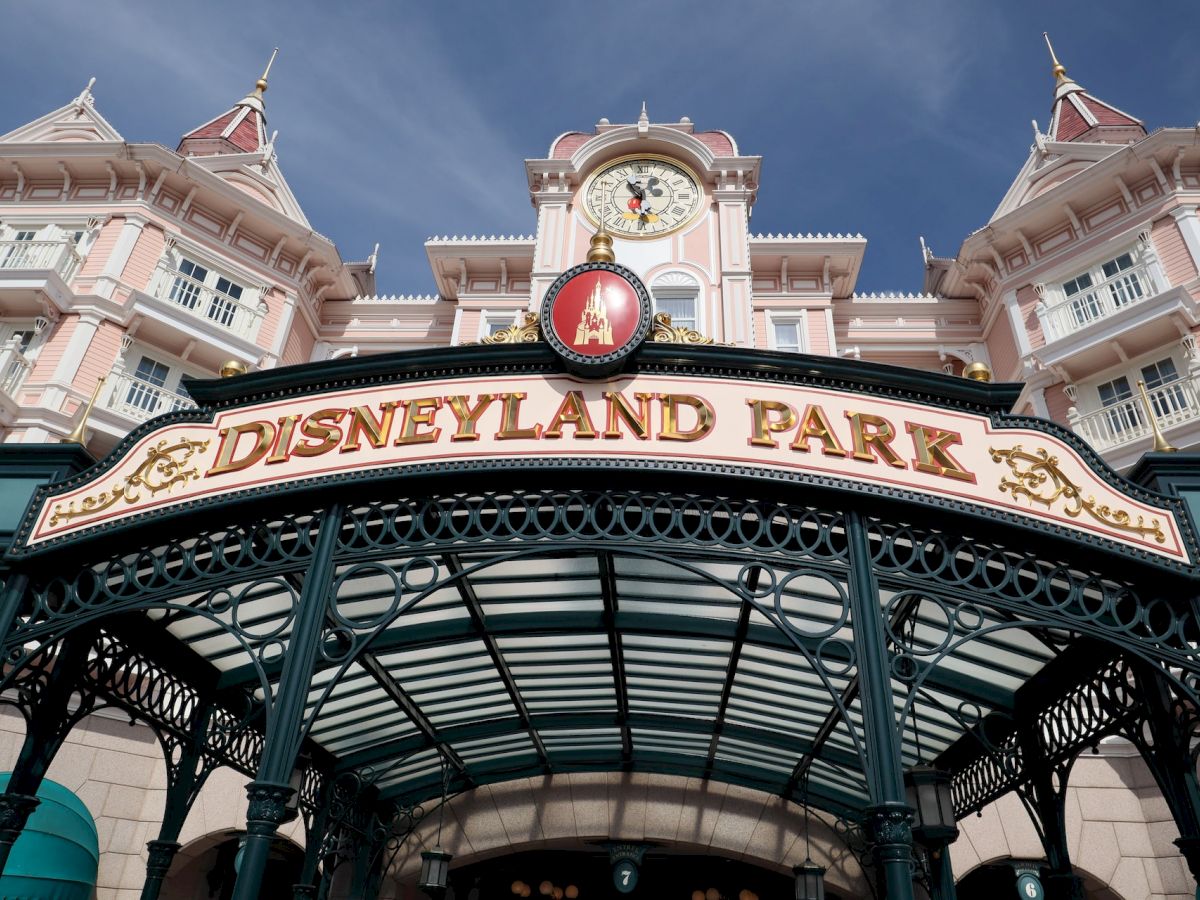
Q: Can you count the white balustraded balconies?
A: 6